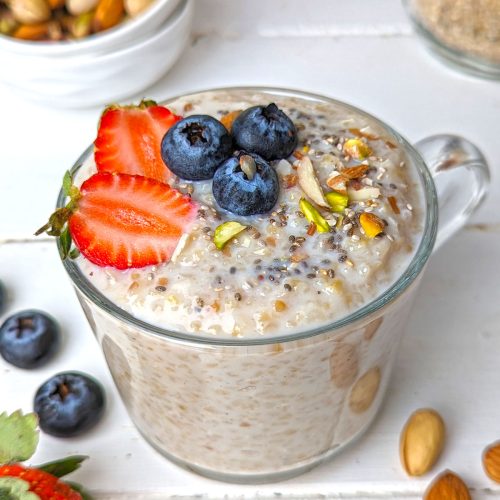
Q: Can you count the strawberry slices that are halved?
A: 2